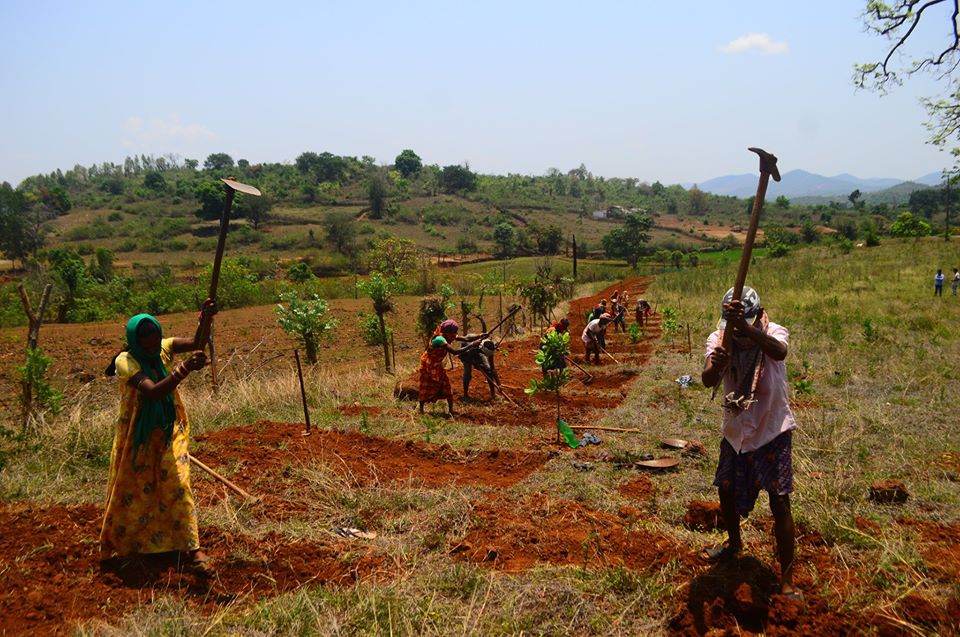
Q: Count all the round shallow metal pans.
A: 2